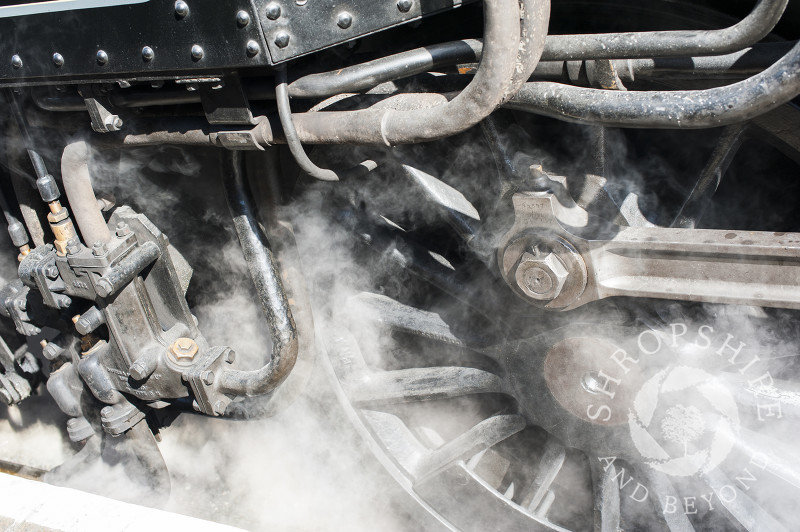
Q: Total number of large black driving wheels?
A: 1